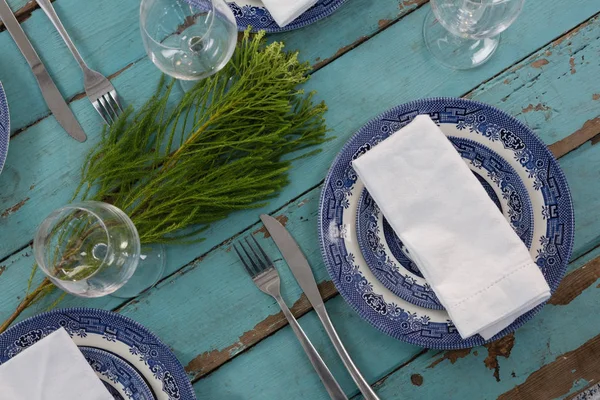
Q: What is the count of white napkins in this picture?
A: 3